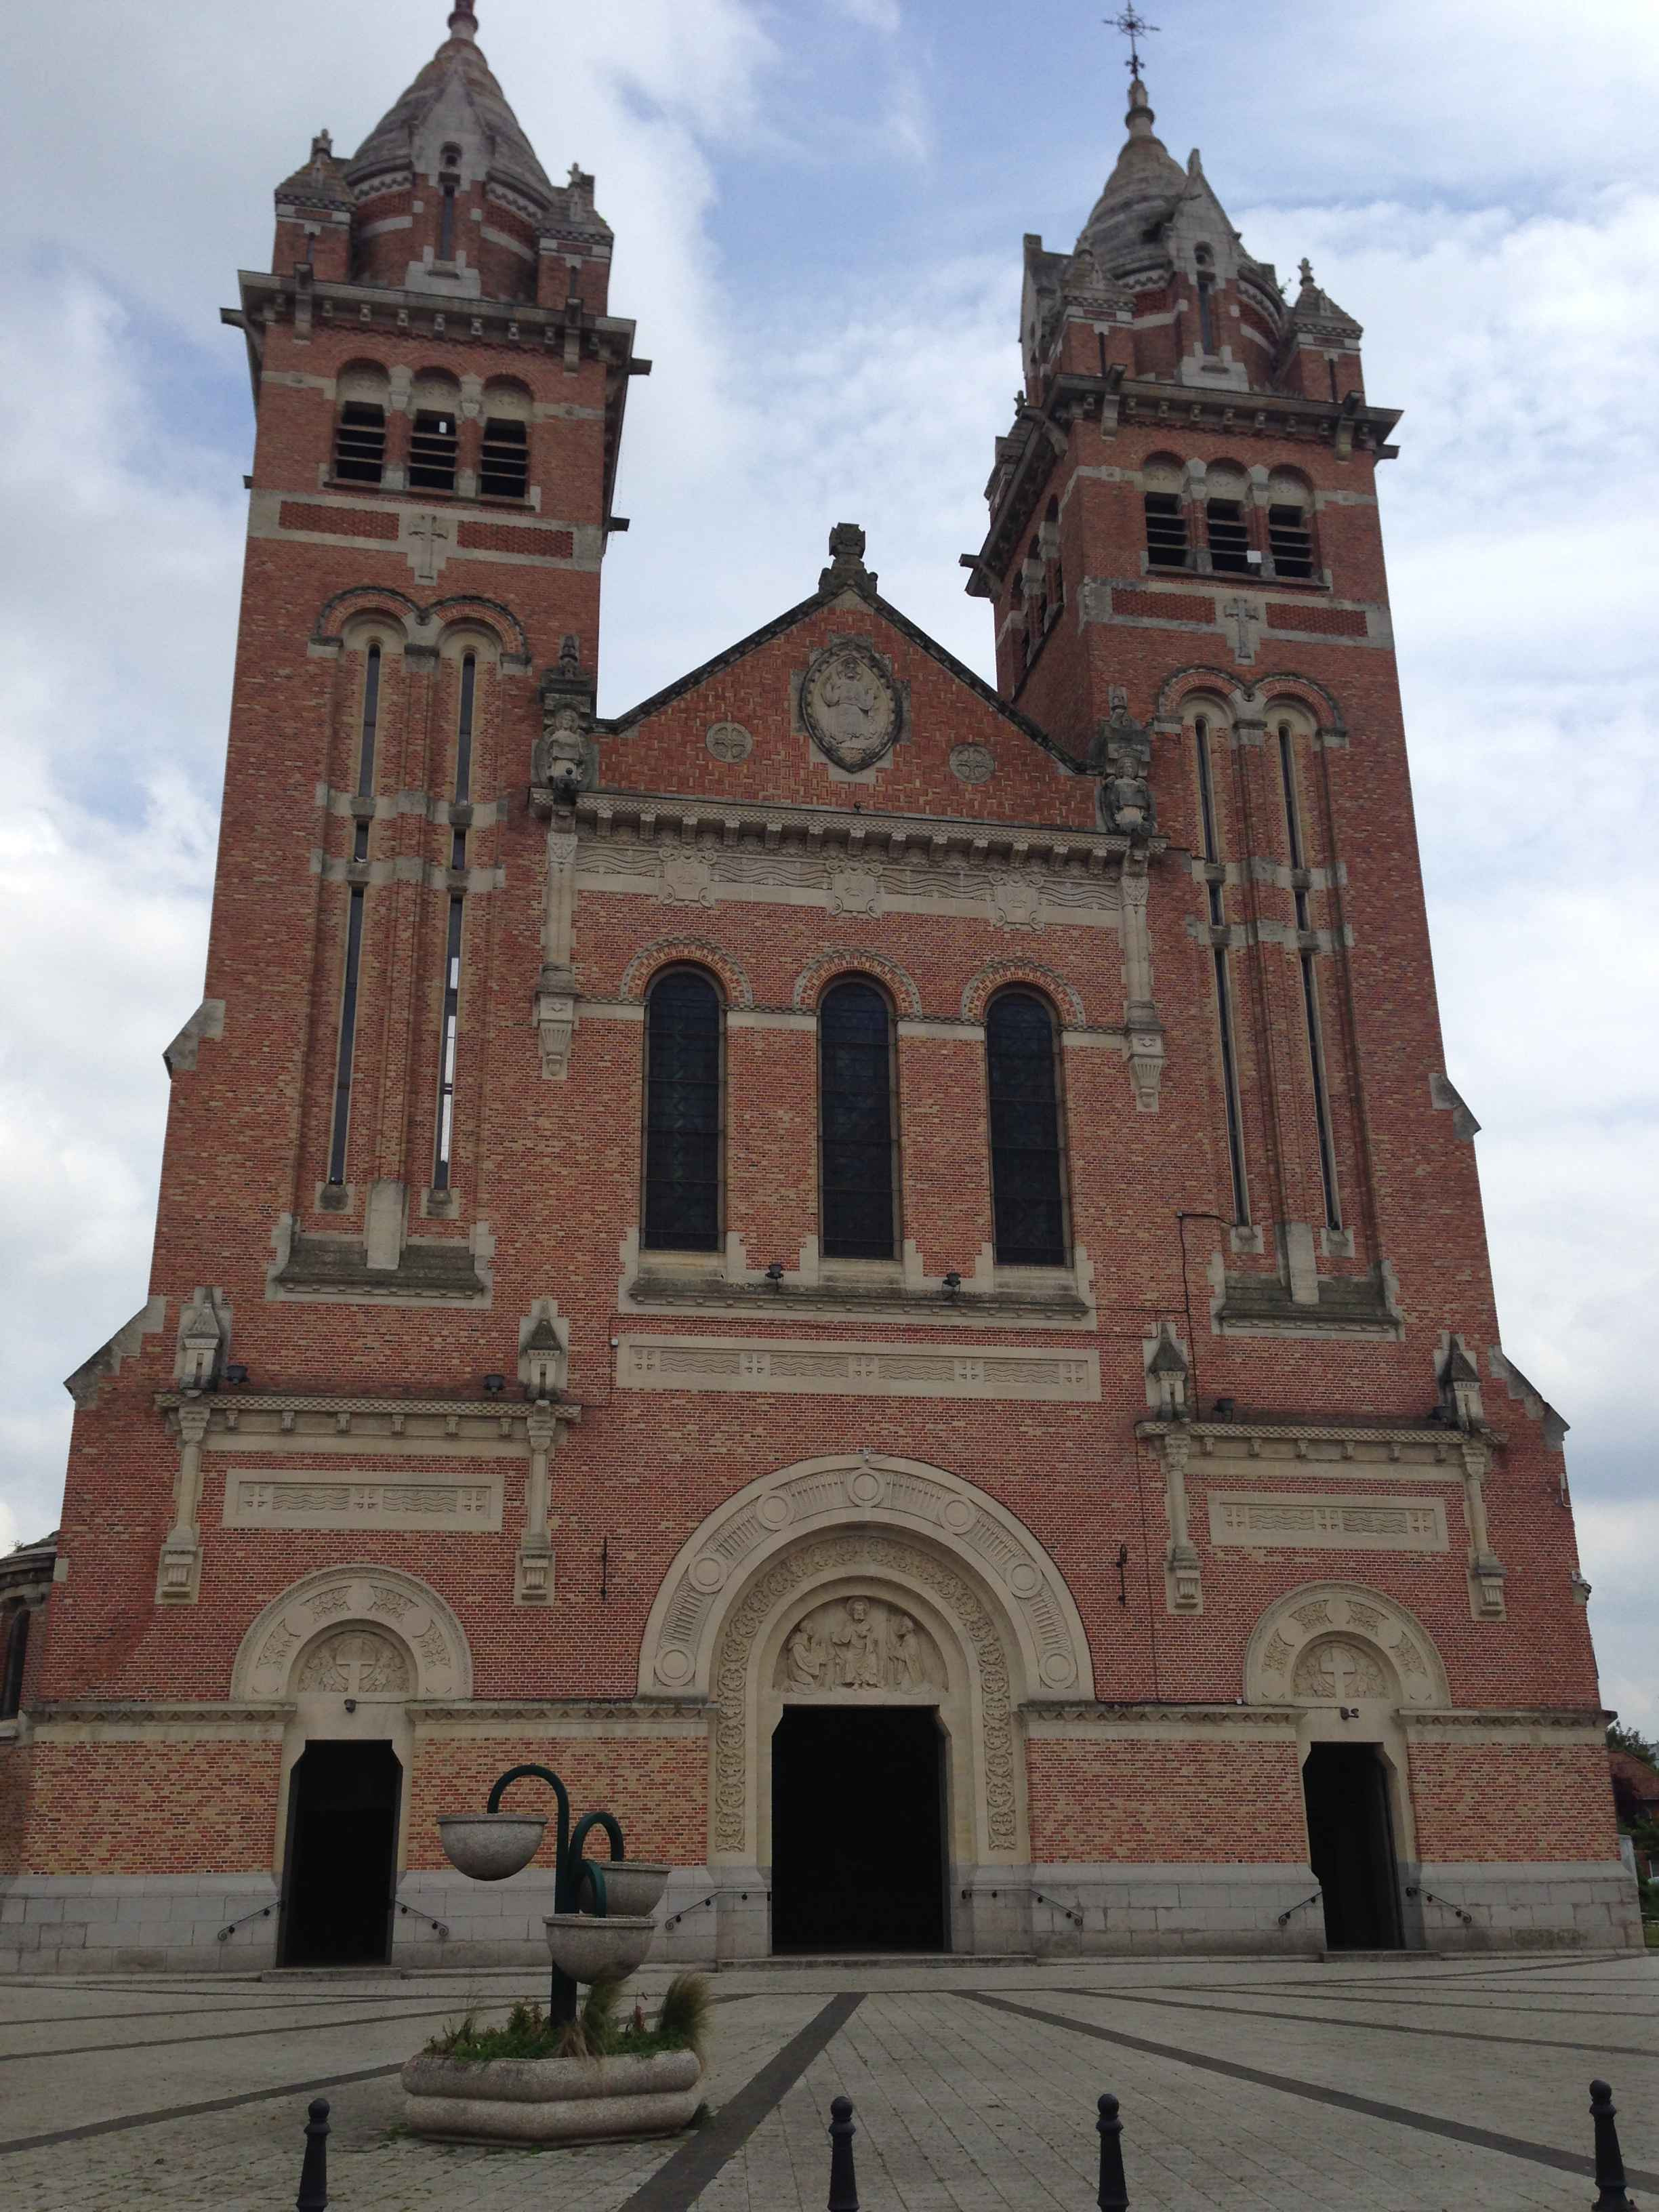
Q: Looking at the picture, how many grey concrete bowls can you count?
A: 3